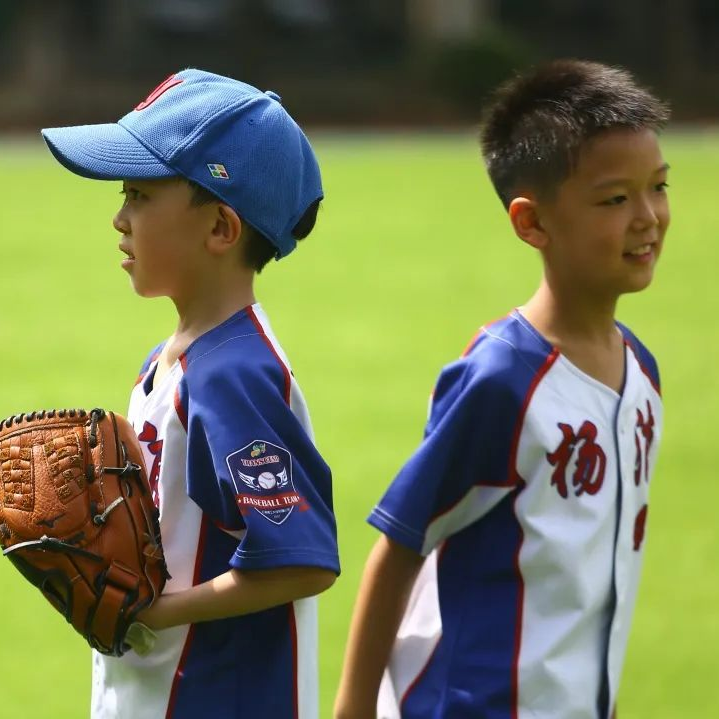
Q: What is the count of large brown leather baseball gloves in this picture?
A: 1